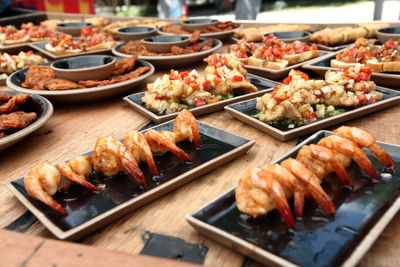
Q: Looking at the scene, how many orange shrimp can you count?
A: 12